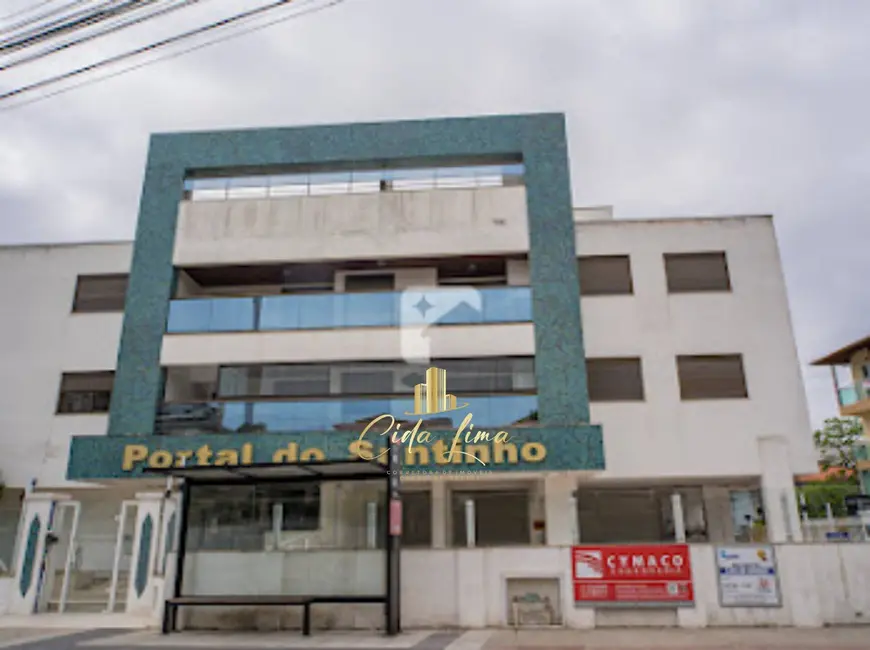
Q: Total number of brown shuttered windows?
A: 6